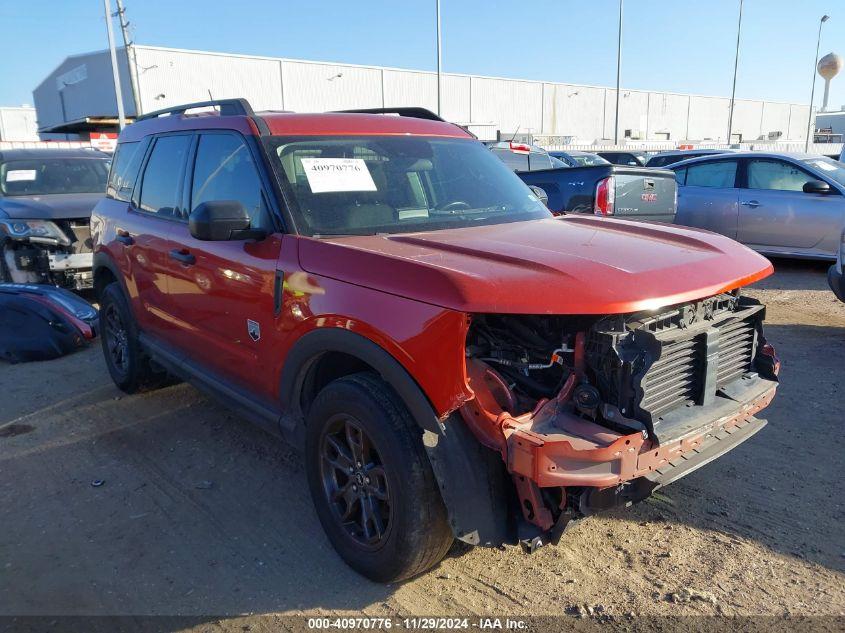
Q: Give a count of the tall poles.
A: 6